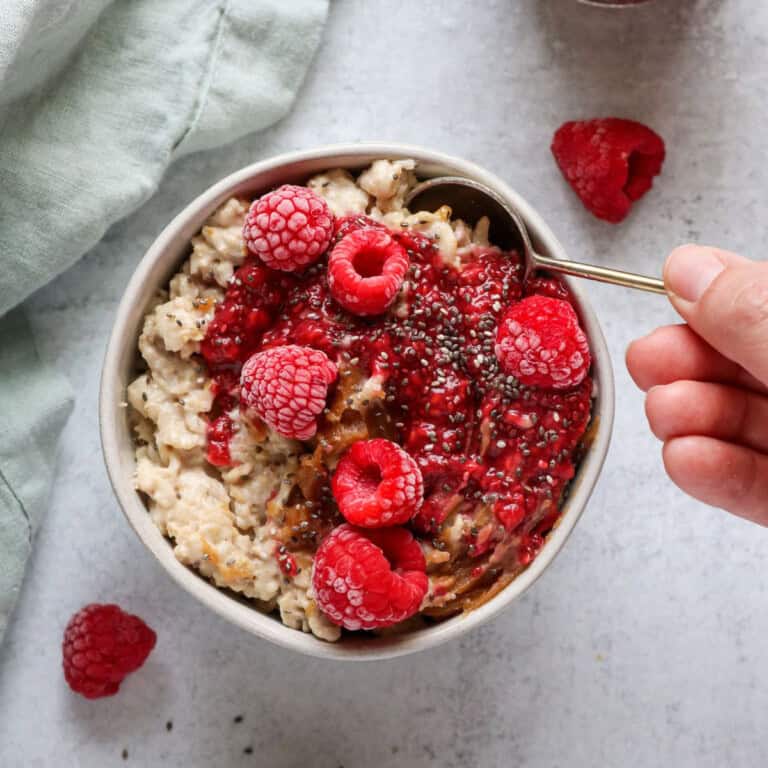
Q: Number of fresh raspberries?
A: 8